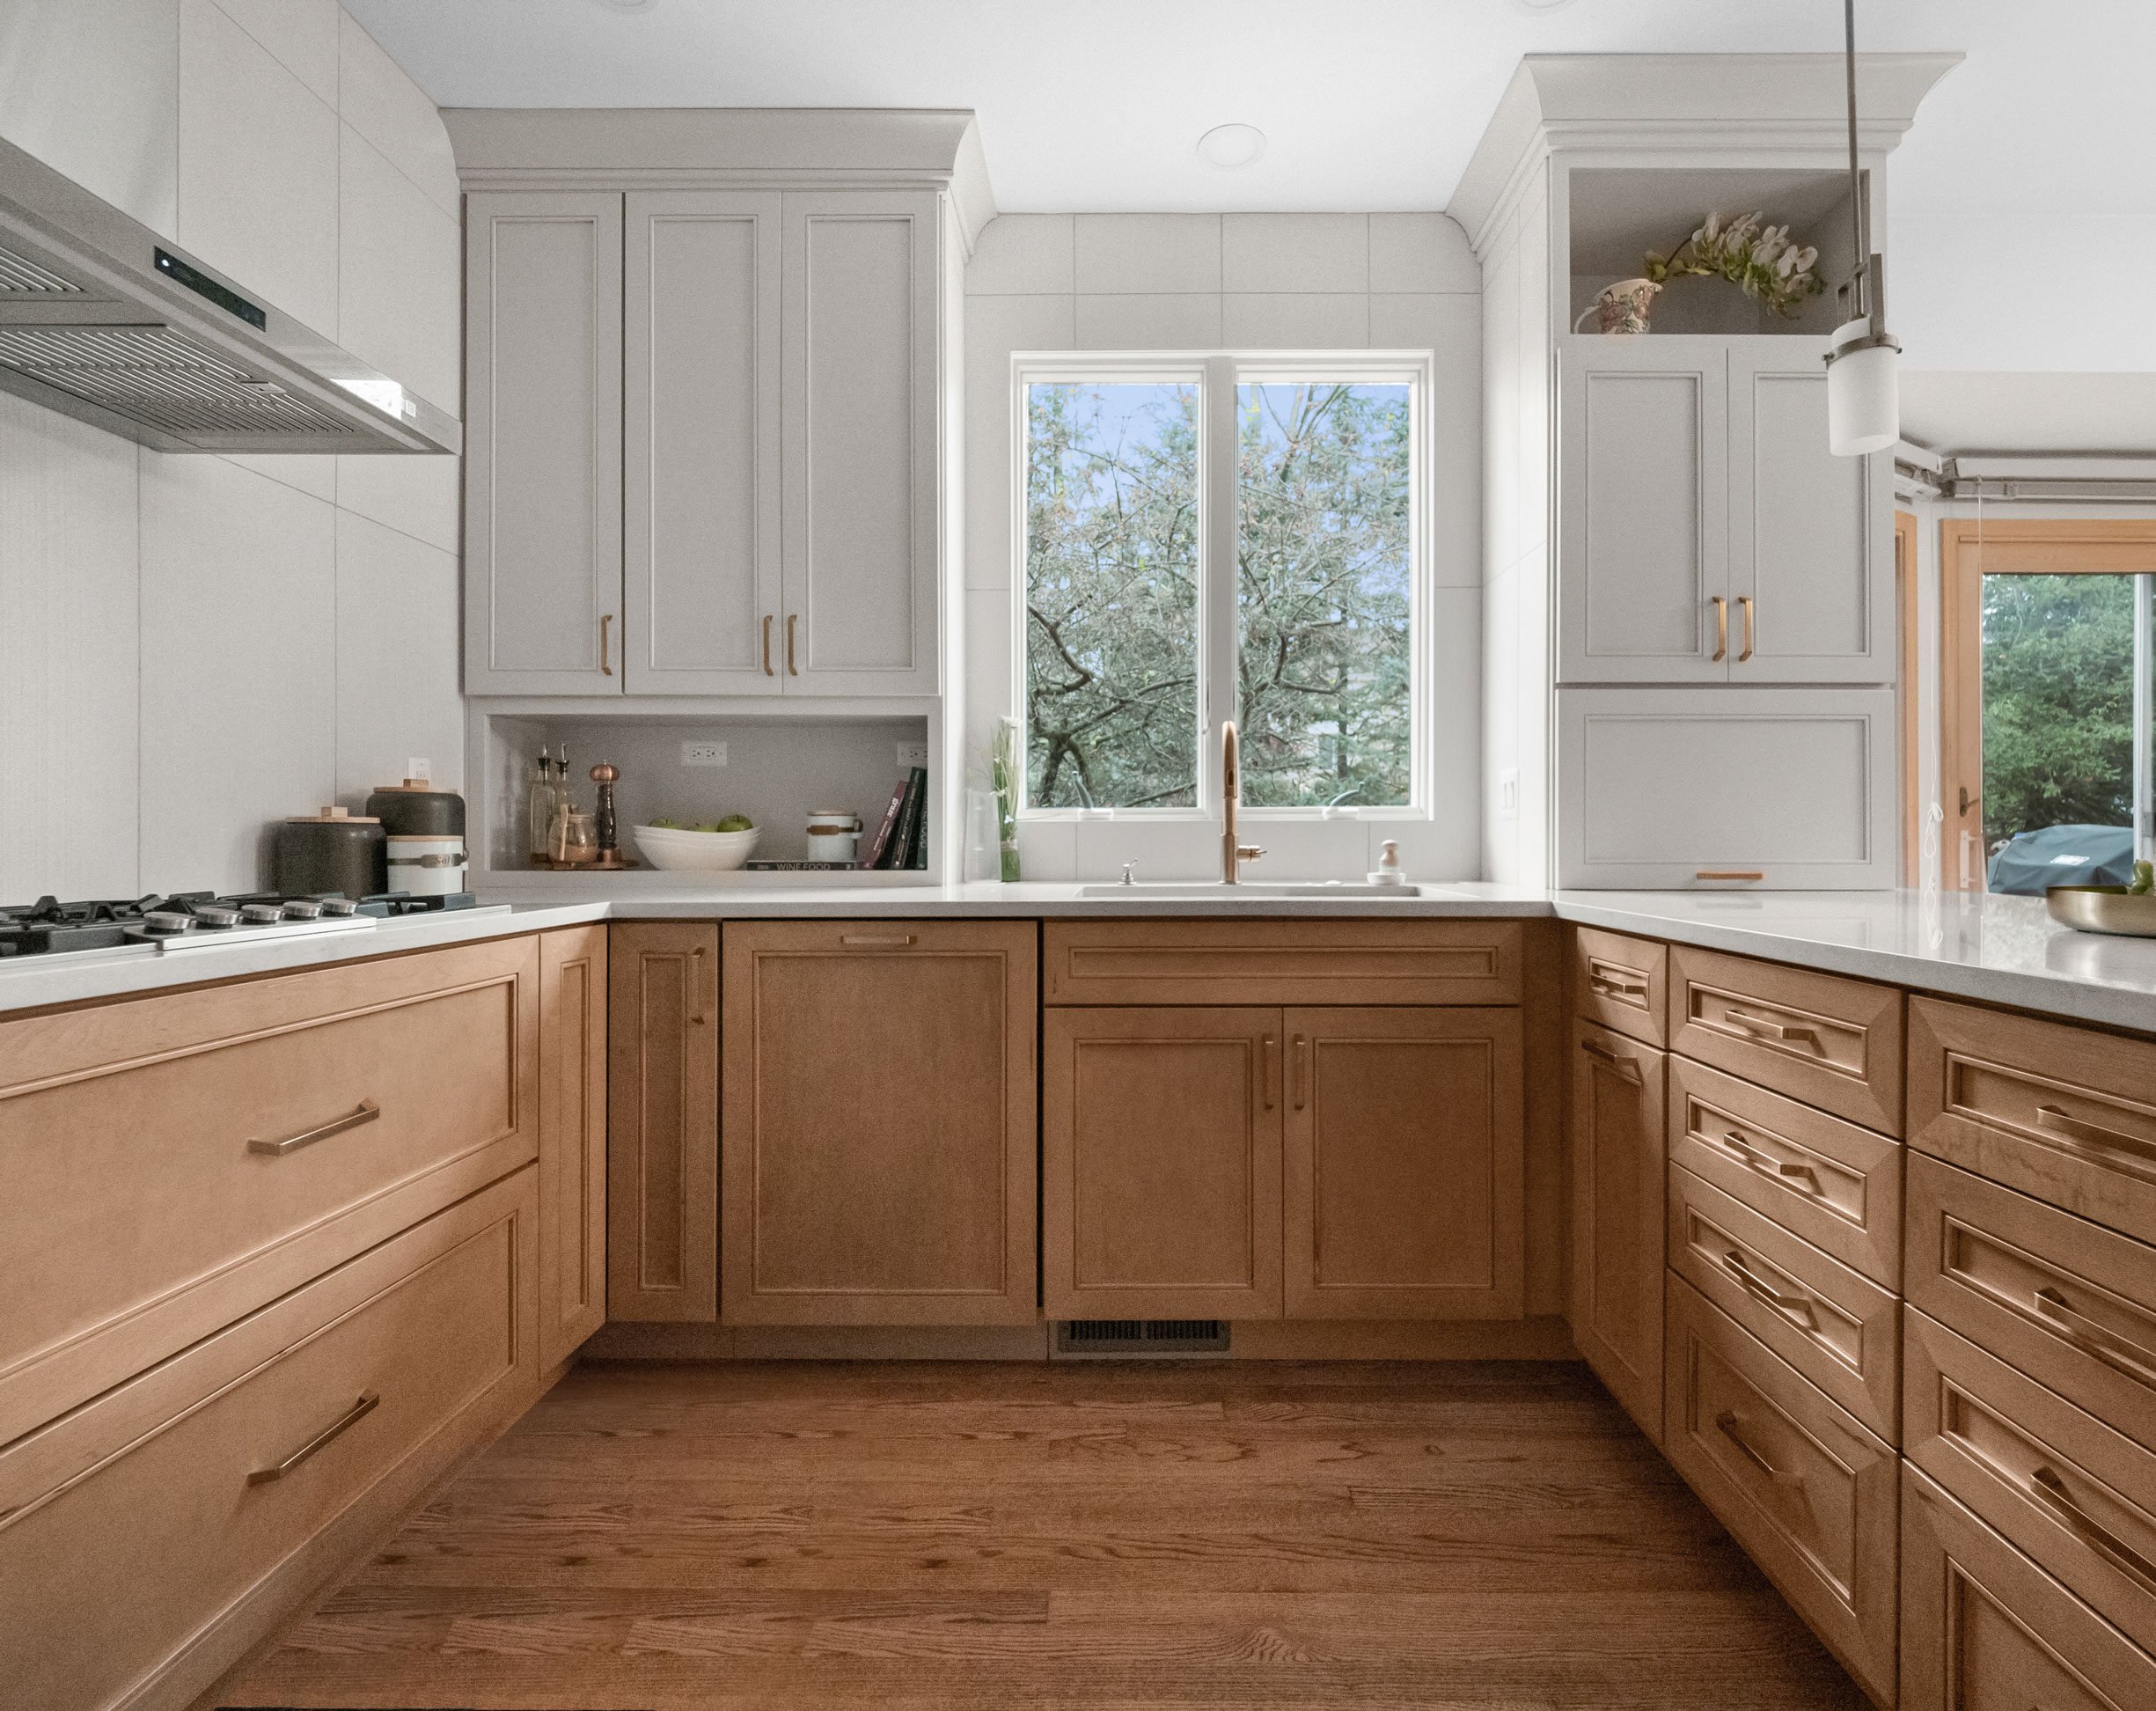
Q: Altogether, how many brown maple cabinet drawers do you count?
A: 11